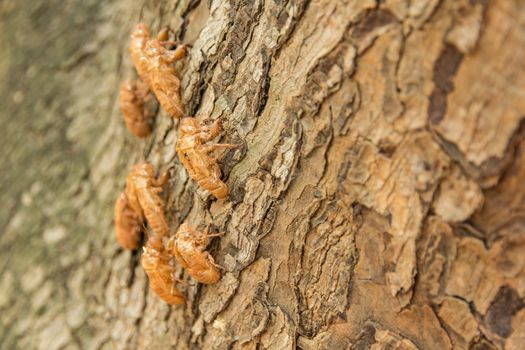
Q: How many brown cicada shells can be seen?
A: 8